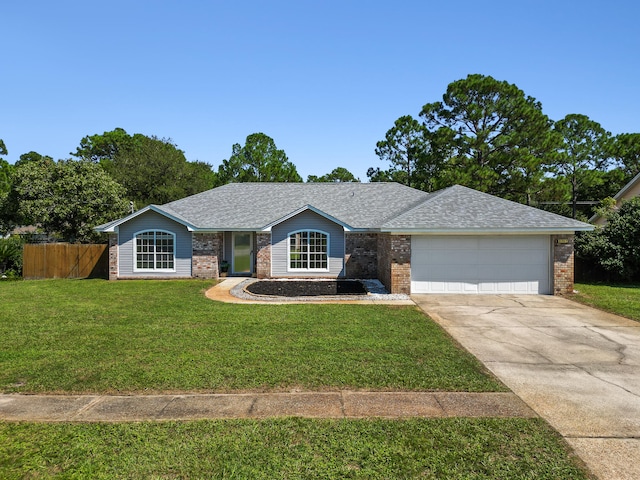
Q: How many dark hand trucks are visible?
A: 0